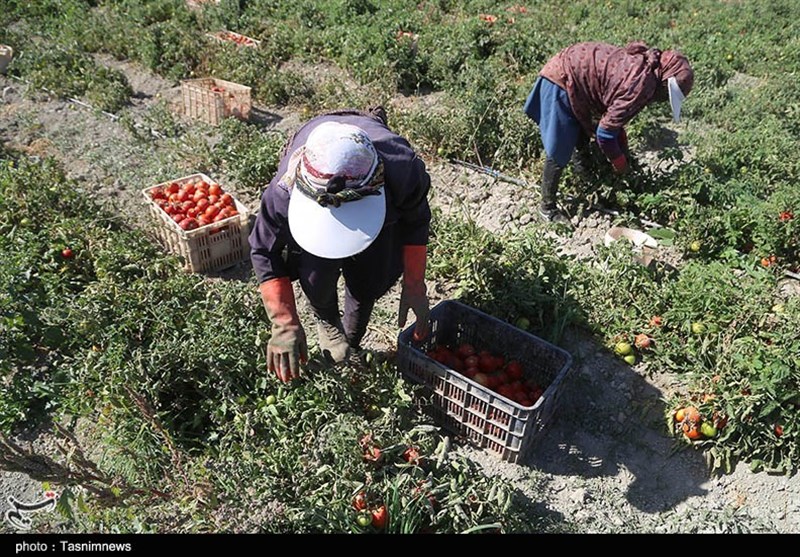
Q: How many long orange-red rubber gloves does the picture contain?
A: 2